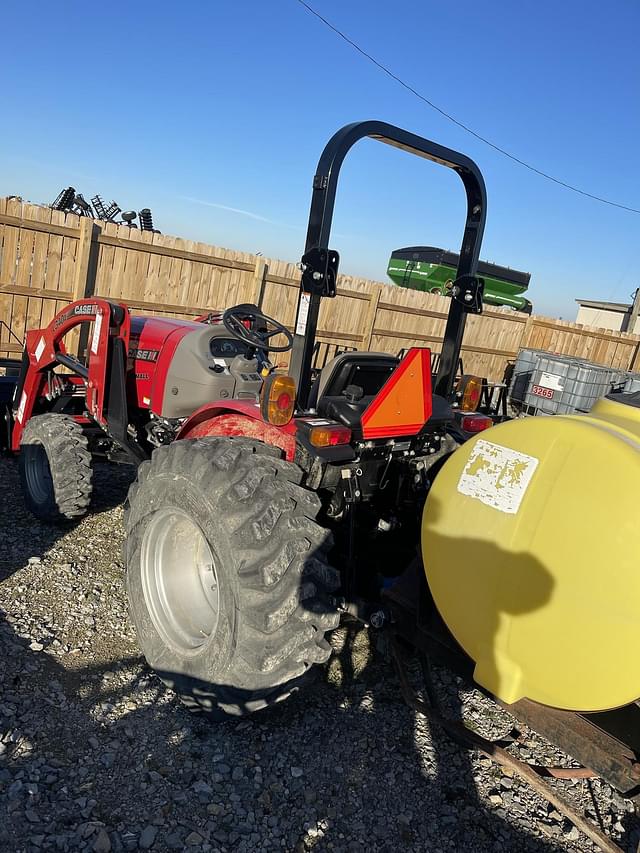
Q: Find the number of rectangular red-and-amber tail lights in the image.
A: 2